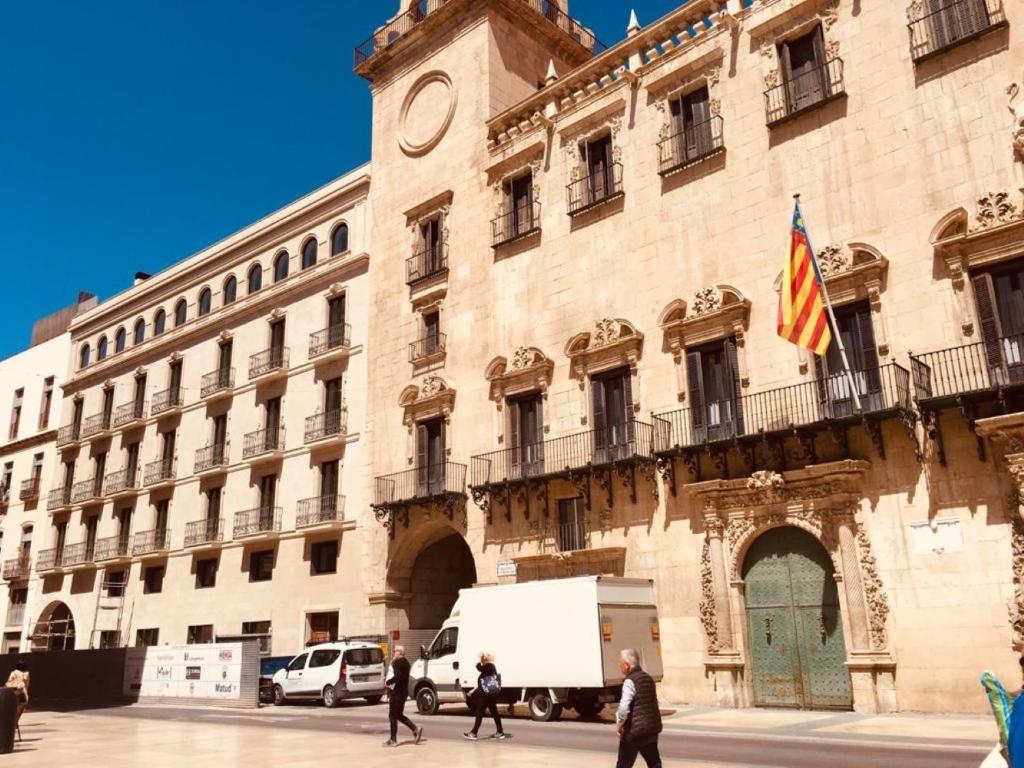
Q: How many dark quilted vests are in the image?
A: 1